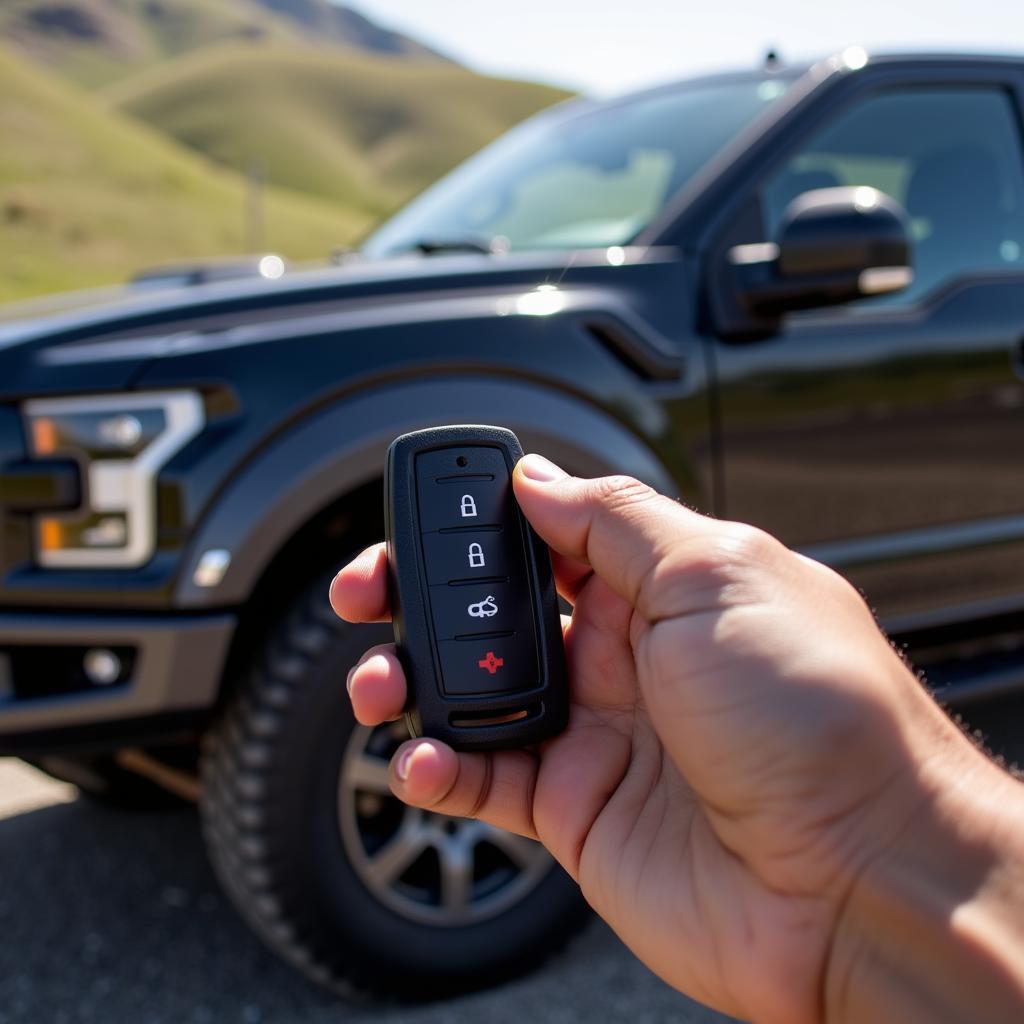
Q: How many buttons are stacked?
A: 4